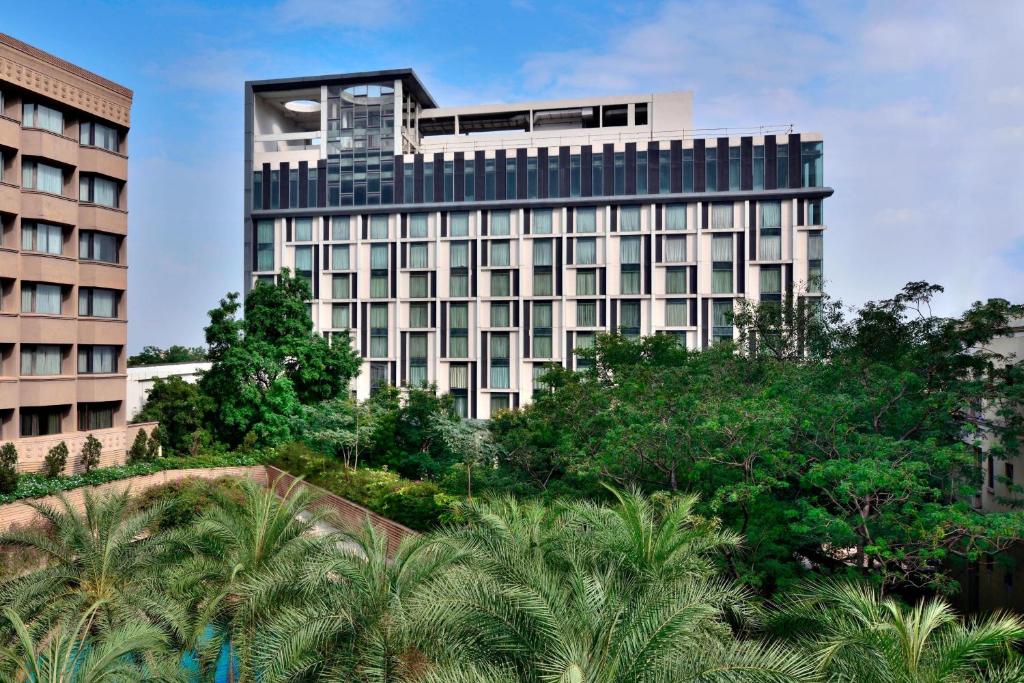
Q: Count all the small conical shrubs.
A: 5